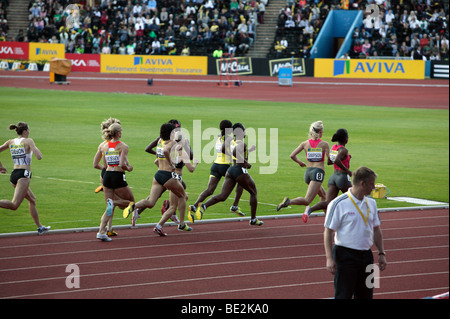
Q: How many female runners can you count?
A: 10